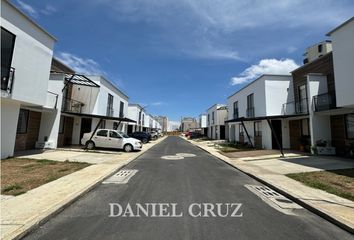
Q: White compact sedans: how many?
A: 1